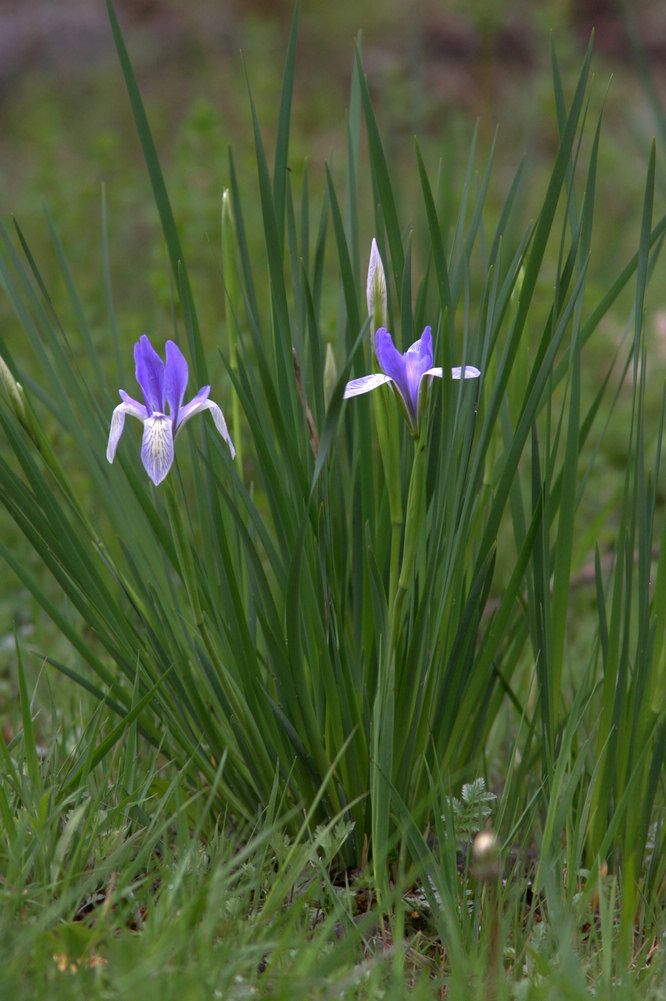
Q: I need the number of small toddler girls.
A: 0